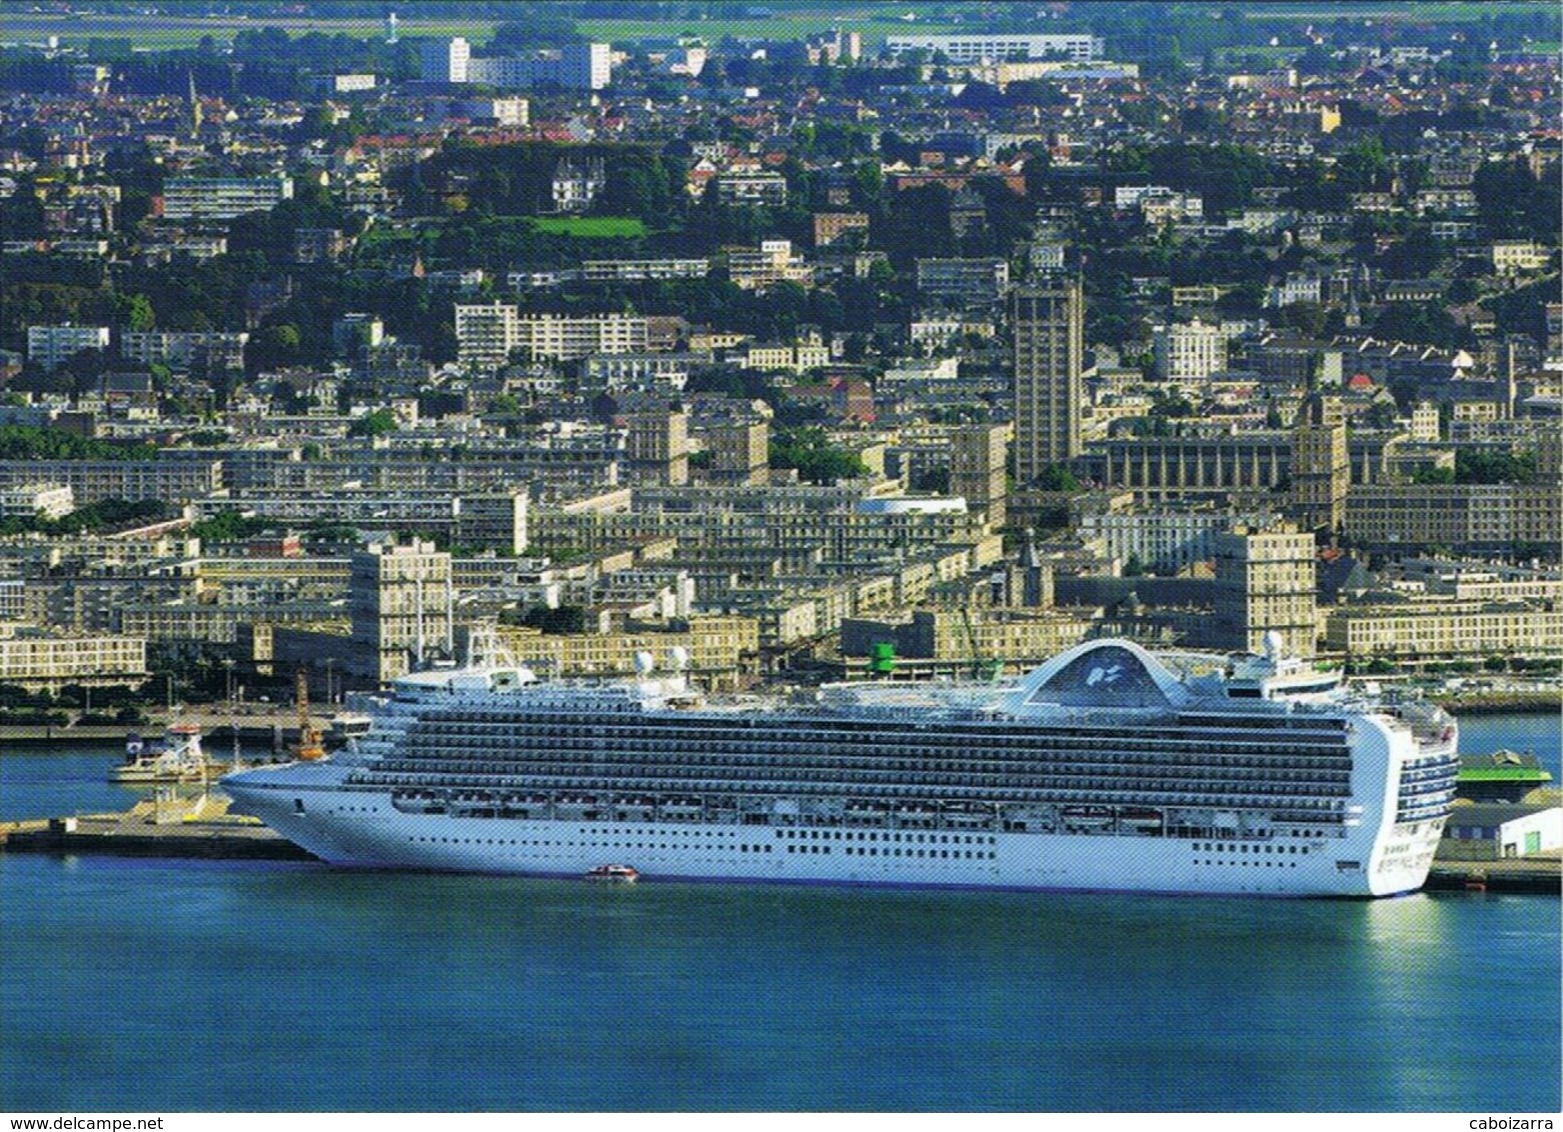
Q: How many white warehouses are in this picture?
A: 1